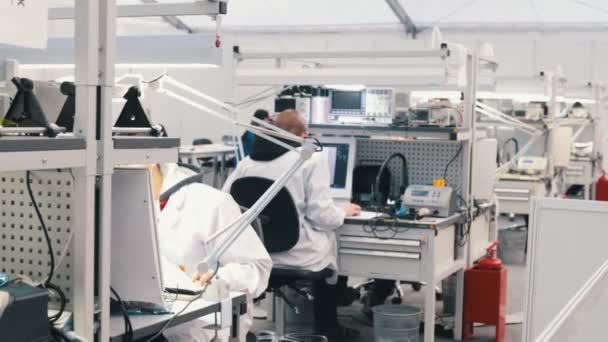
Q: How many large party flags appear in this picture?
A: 0